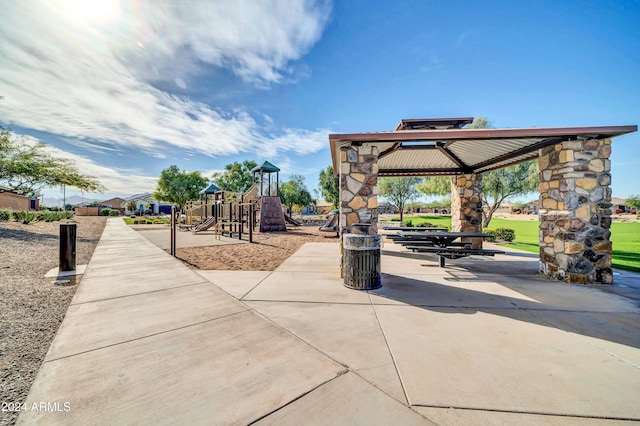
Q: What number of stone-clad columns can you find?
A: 3